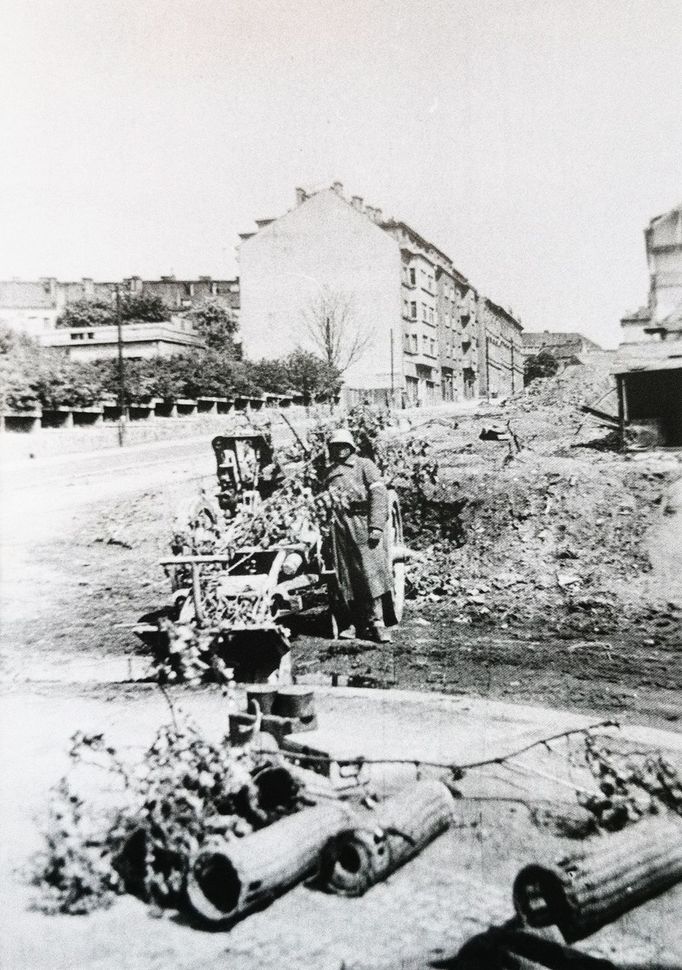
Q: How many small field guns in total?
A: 1